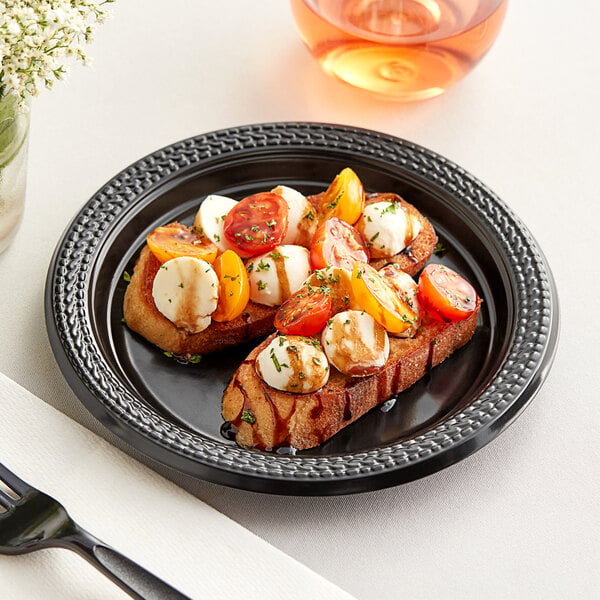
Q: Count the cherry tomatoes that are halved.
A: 8